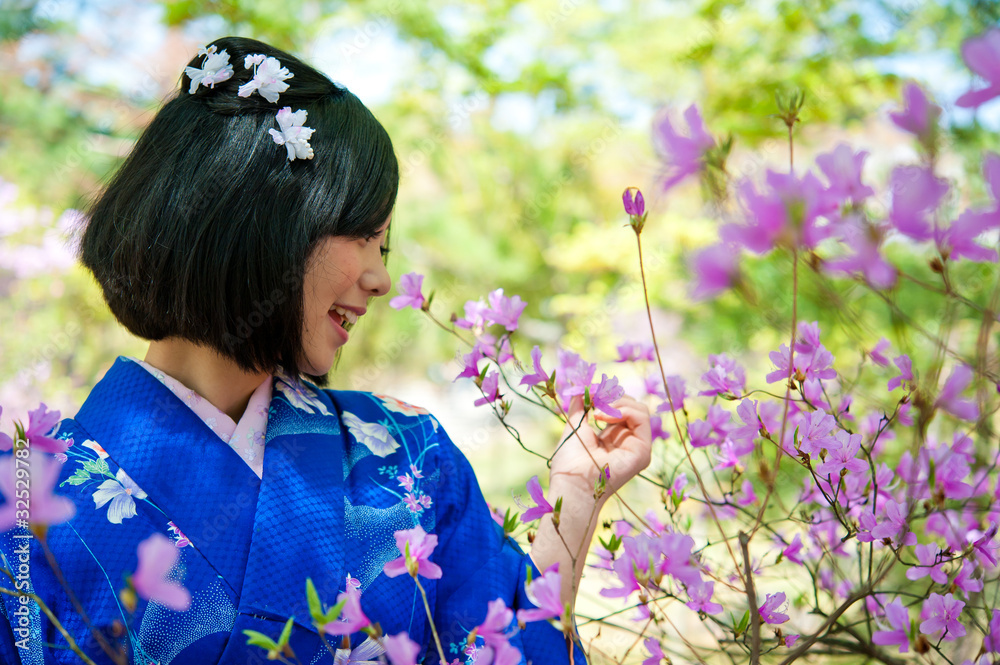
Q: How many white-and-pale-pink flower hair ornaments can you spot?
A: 3